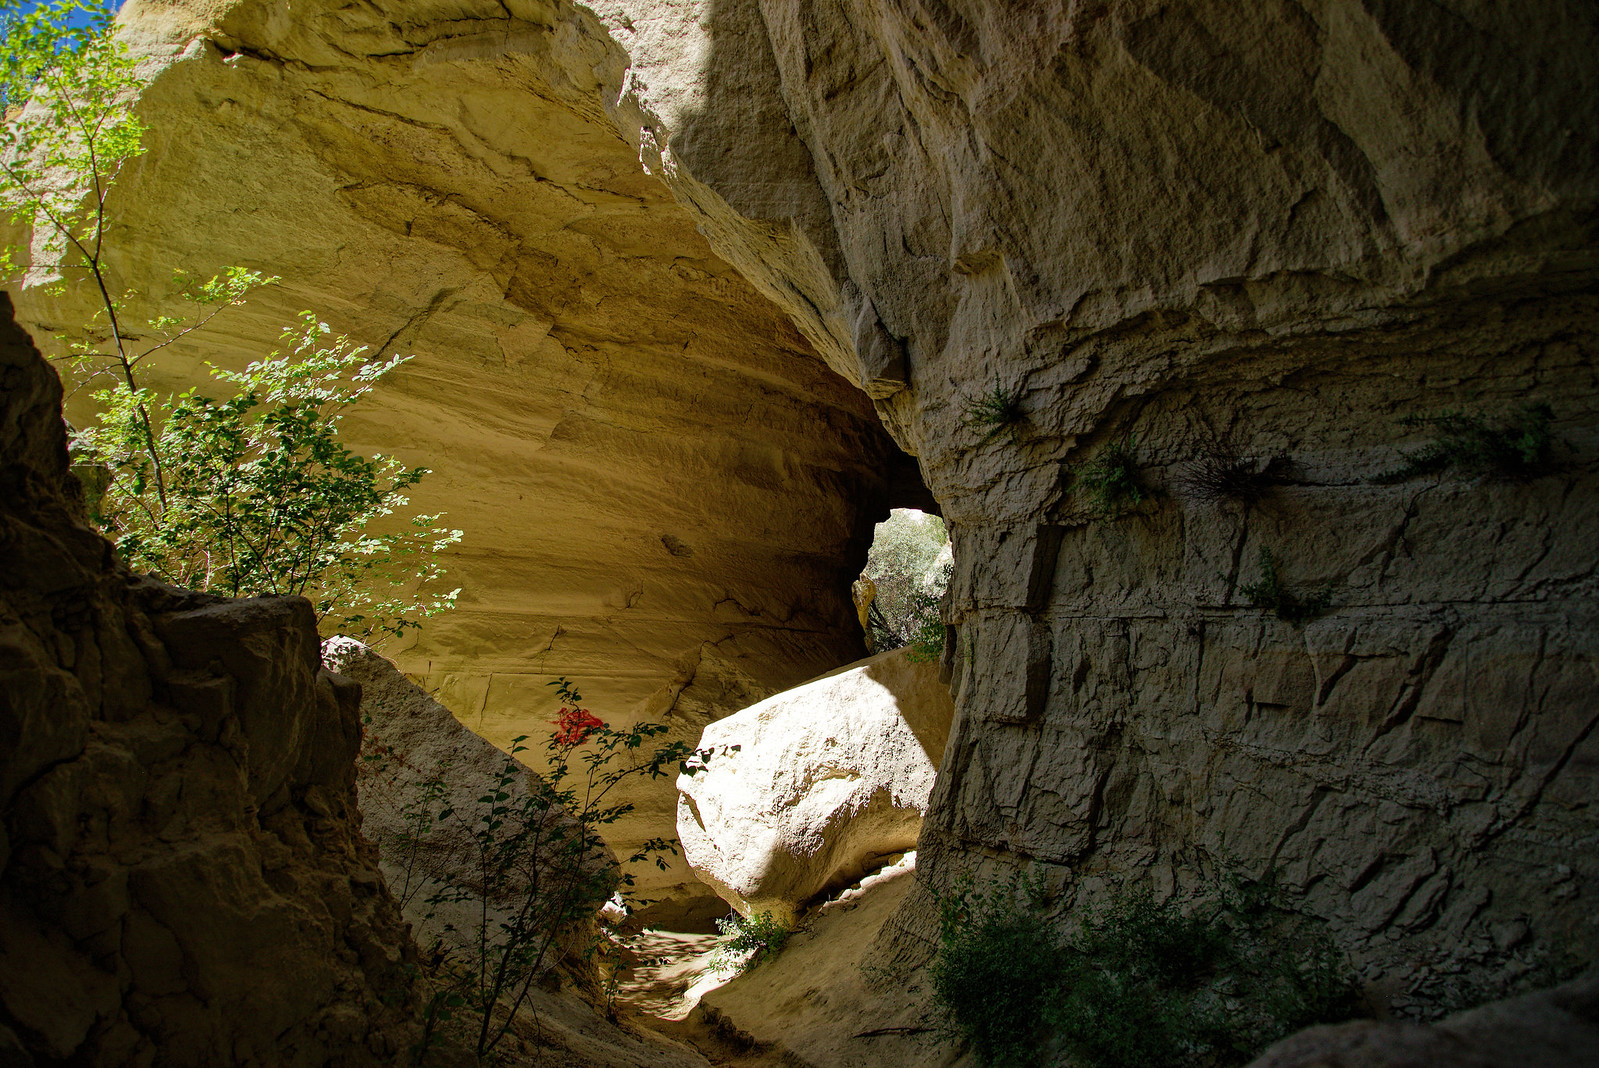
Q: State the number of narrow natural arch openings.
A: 1